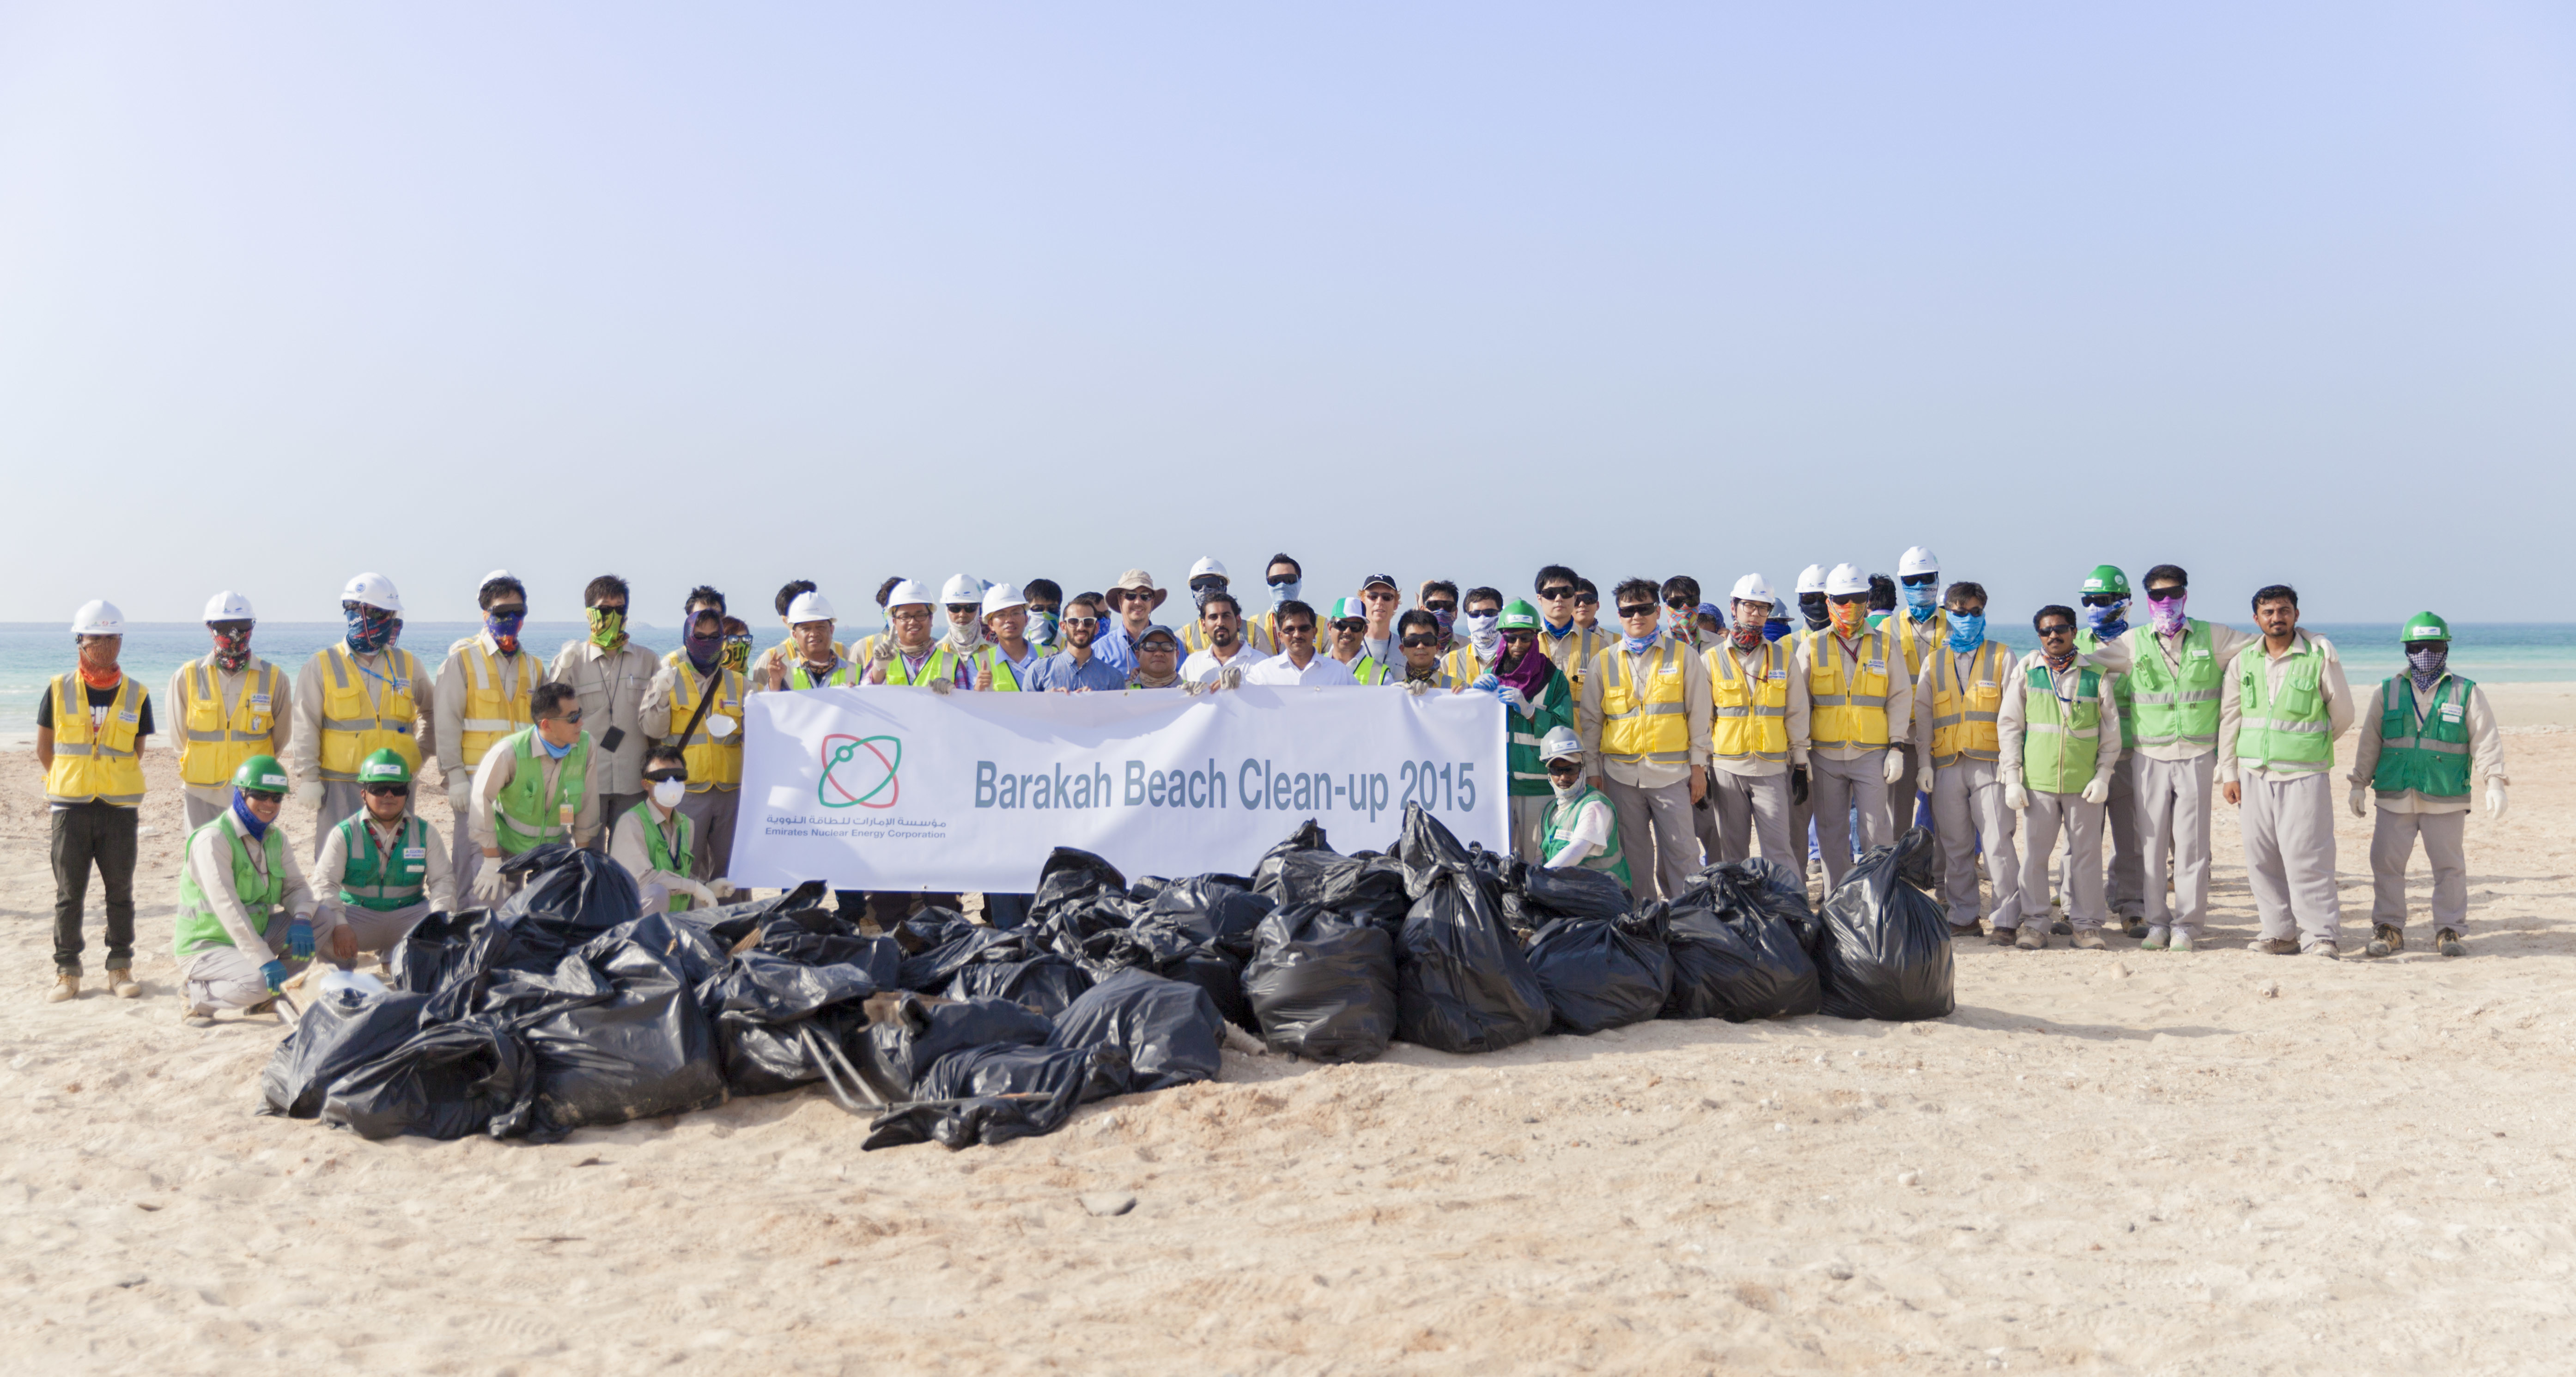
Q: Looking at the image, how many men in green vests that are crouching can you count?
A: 5